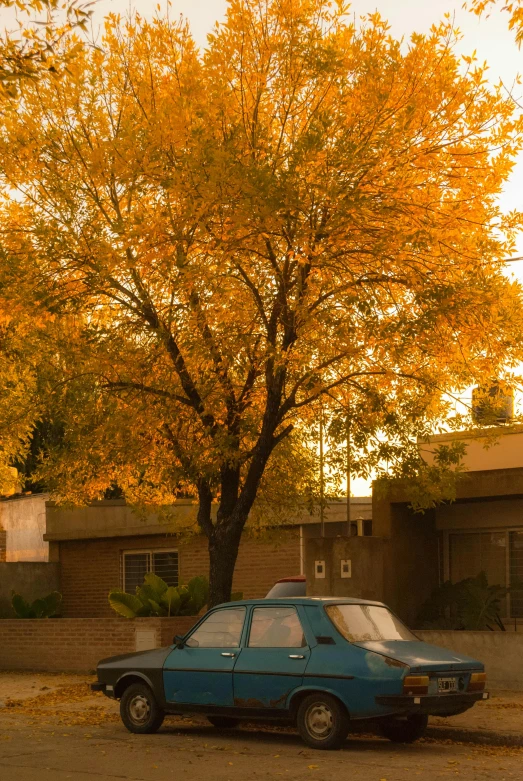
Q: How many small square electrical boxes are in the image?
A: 2